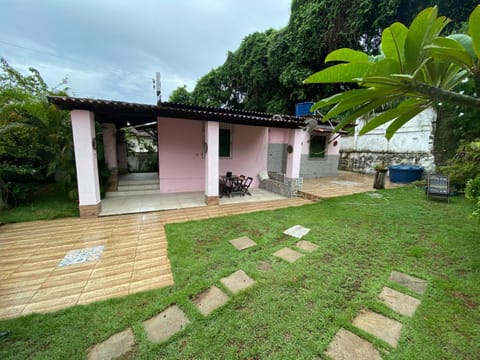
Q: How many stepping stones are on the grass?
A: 12